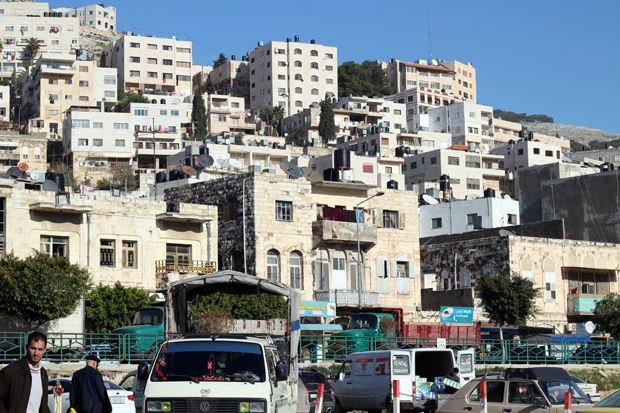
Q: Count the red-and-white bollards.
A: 4